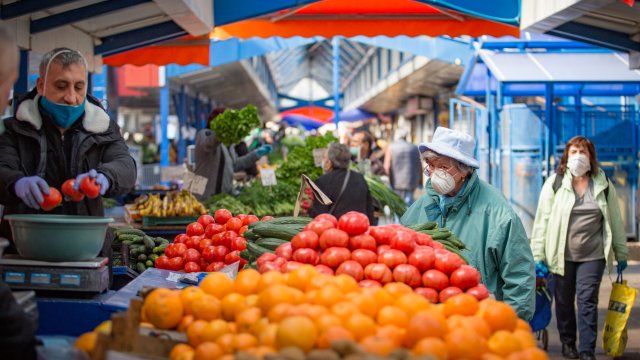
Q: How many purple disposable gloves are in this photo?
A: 2